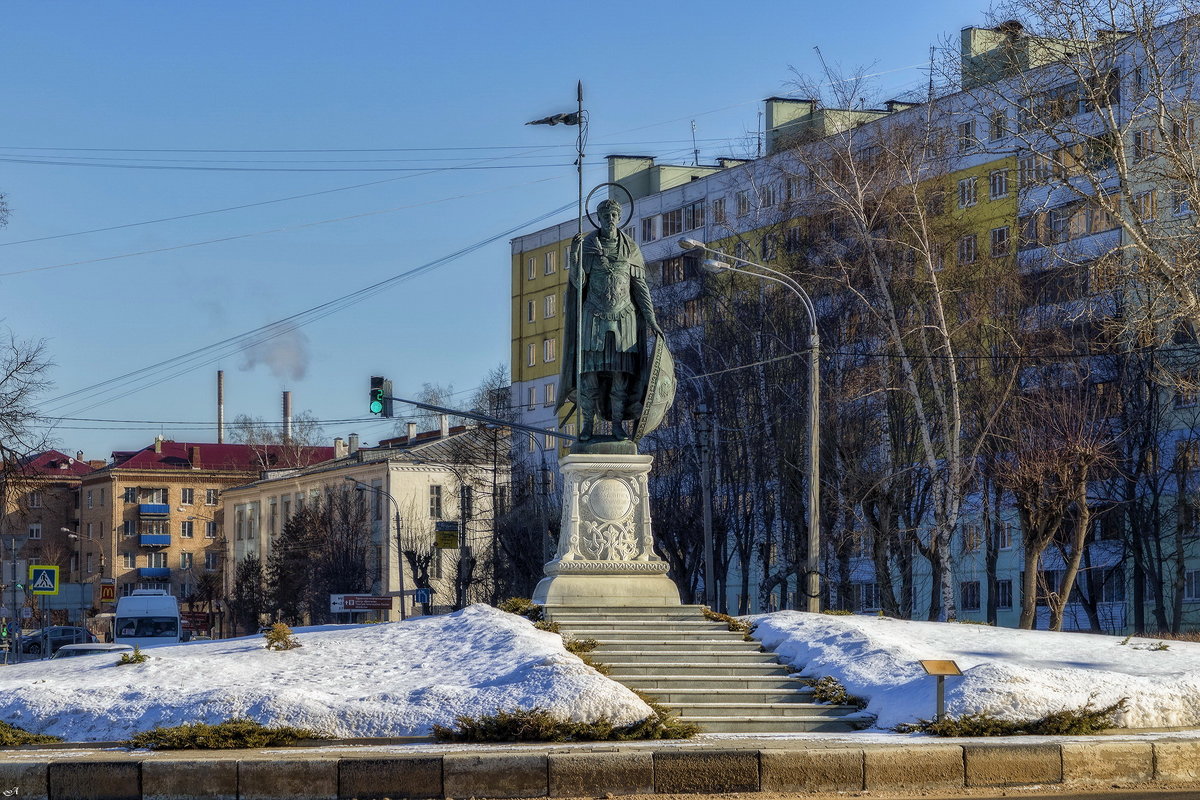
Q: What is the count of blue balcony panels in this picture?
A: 3